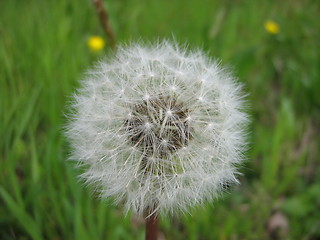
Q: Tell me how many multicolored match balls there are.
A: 0